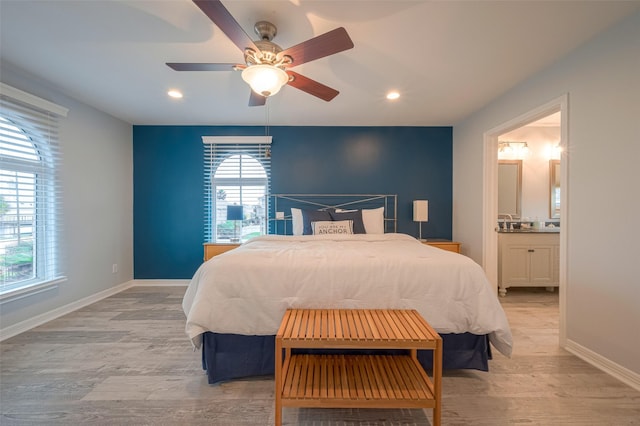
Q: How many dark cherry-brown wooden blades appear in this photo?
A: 5